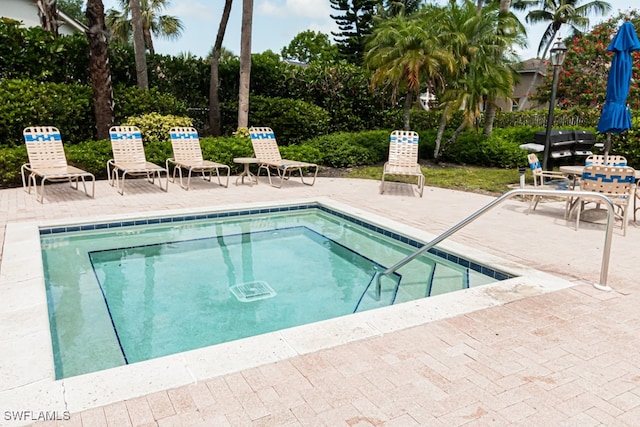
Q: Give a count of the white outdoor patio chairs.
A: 8